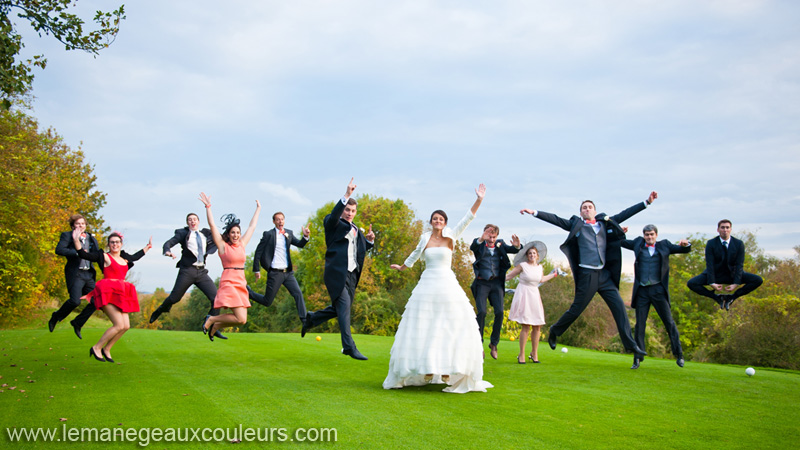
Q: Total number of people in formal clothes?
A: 12